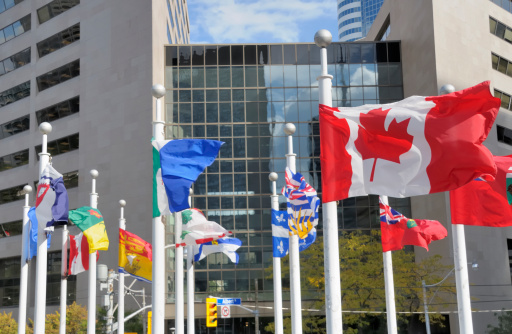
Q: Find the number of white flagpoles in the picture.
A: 13